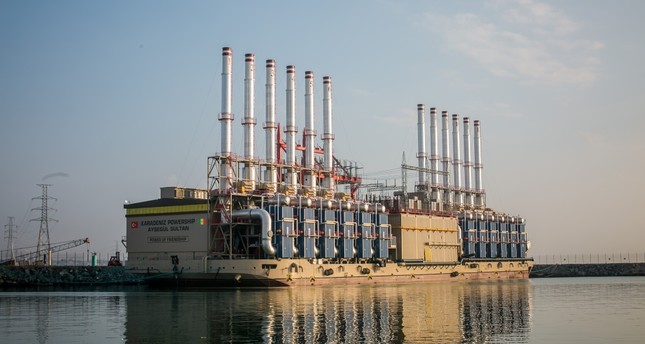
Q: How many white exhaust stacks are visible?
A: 12